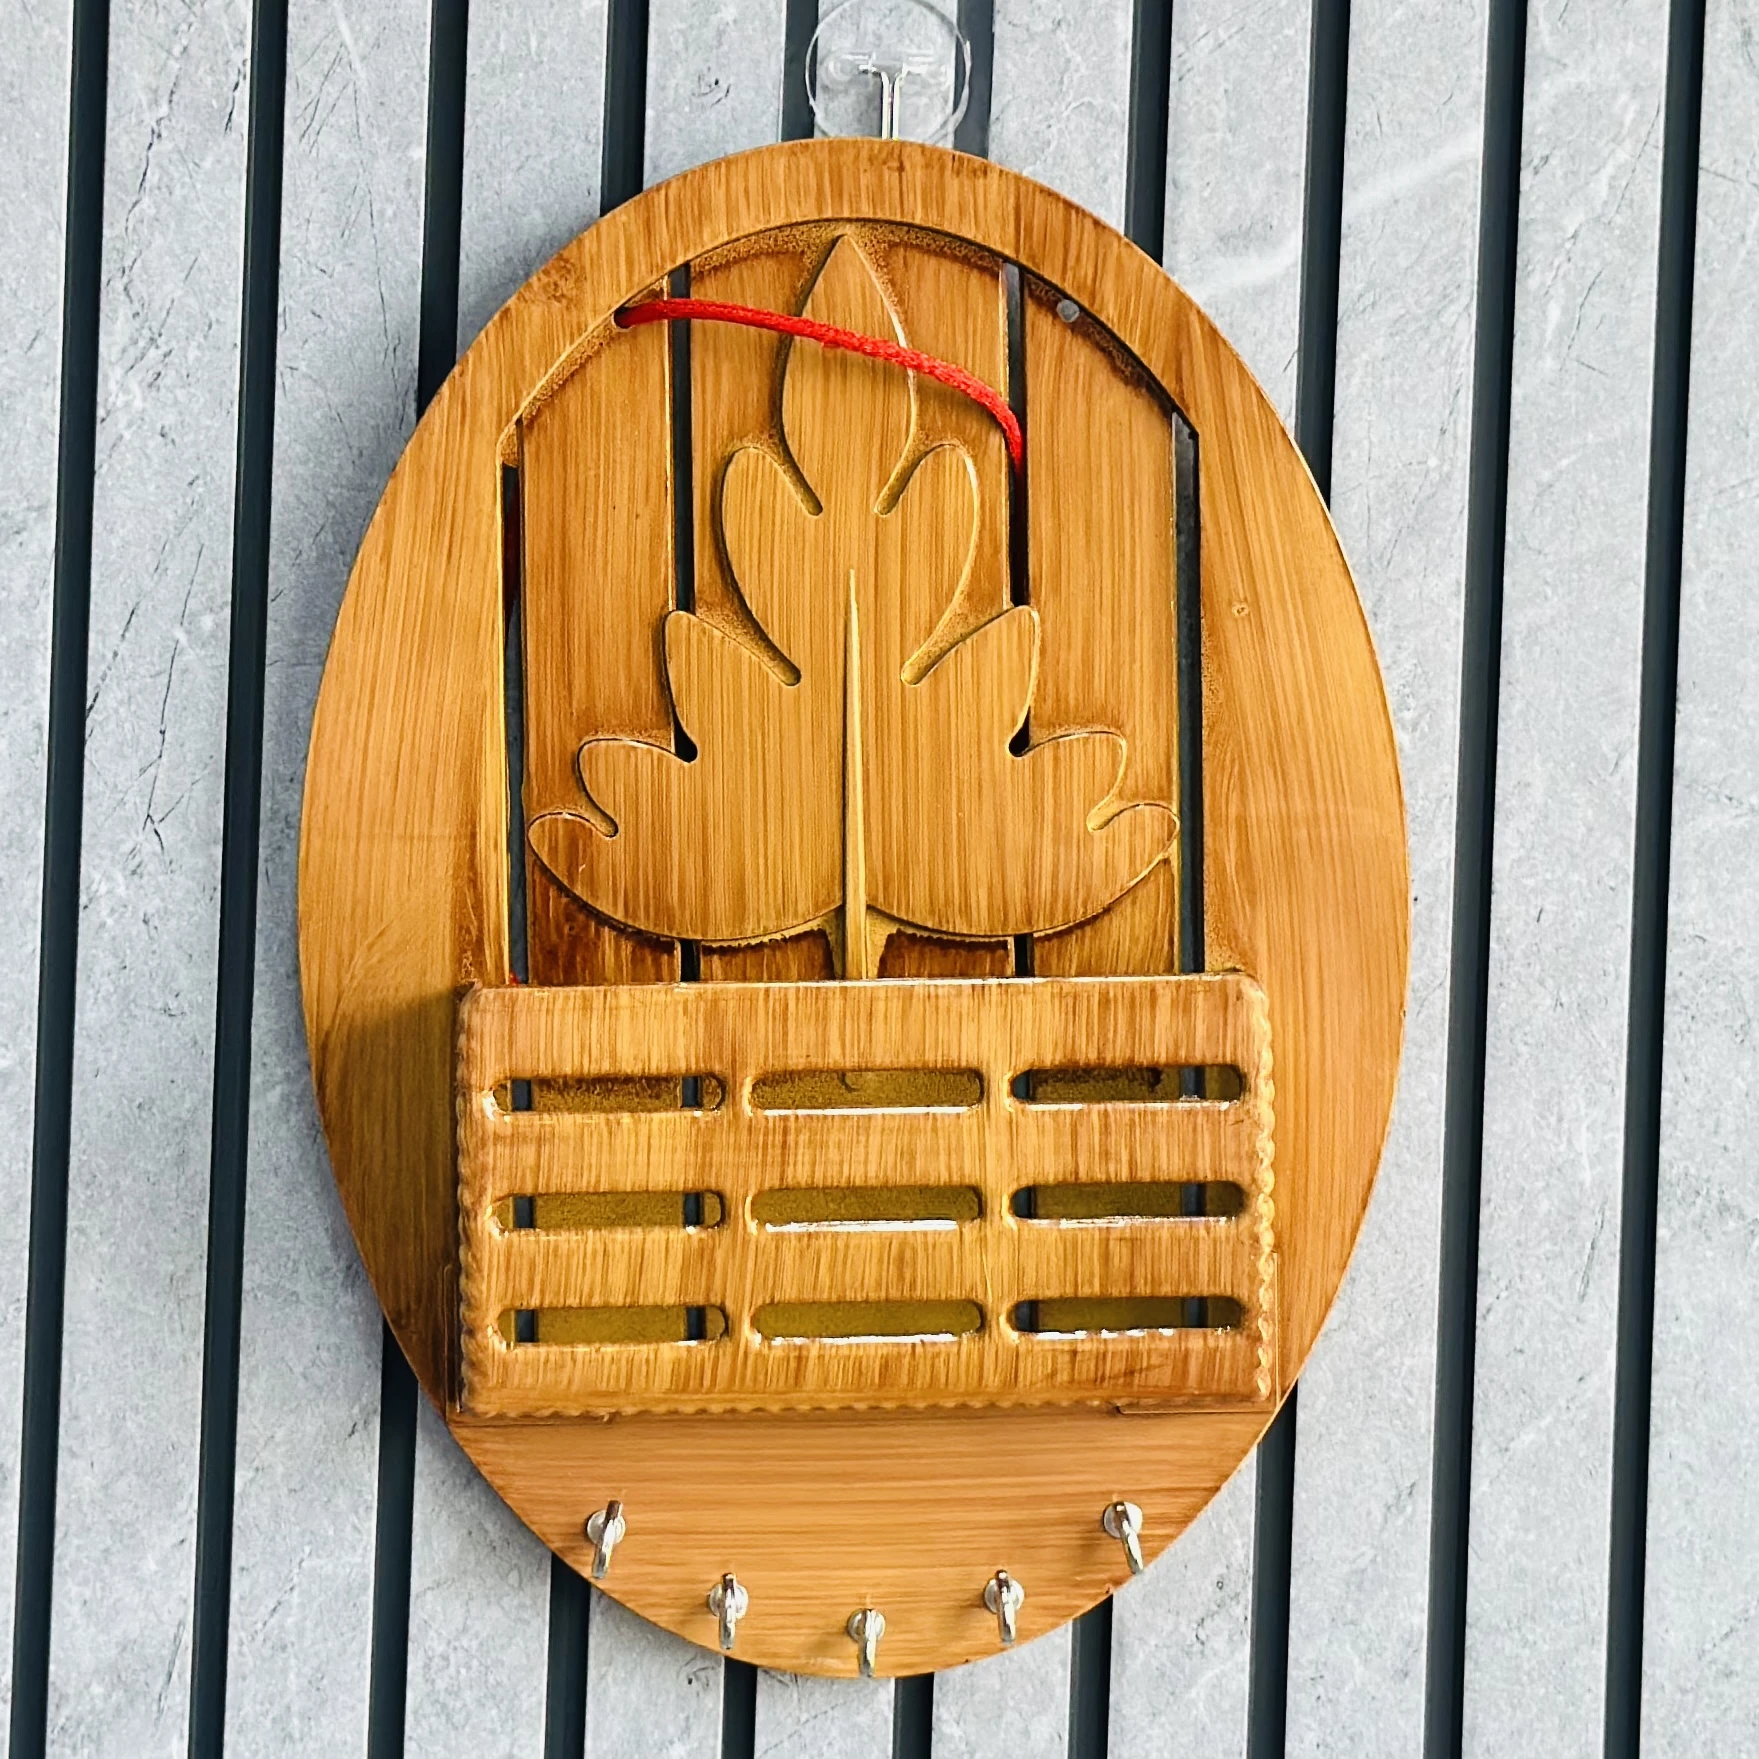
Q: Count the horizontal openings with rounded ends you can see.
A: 9